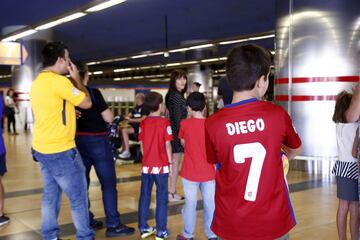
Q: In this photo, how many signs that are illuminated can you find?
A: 1